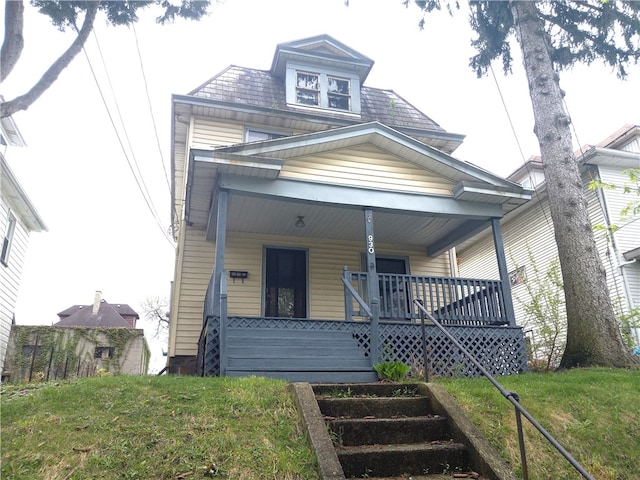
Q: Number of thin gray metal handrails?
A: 1